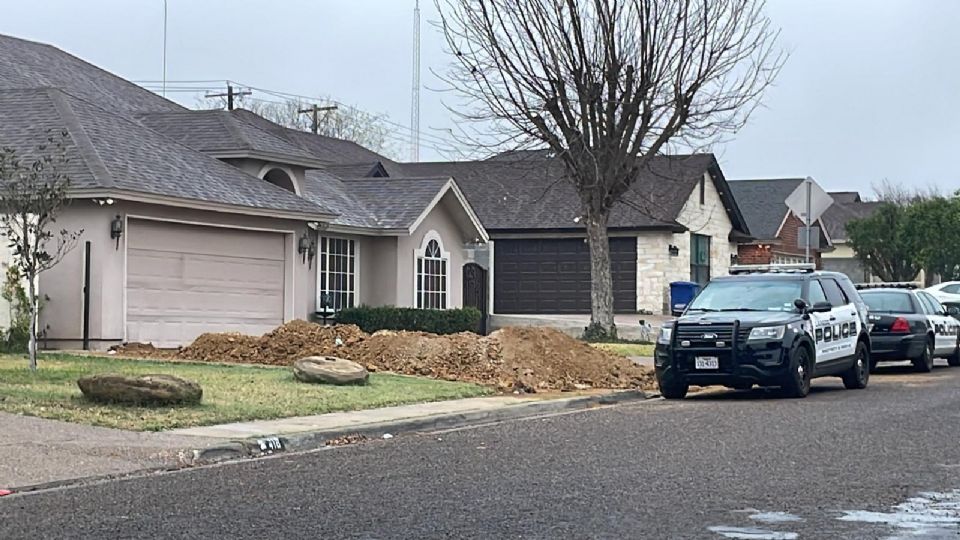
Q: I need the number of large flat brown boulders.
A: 2